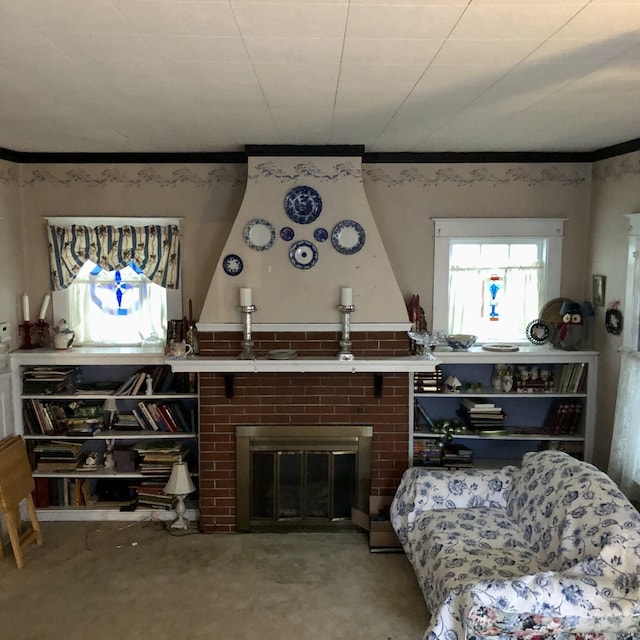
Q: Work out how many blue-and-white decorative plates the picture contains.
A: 7